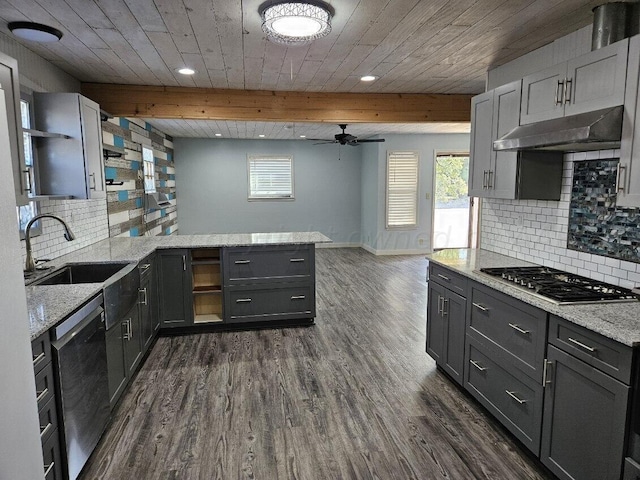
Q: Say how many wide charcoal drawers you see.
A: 4